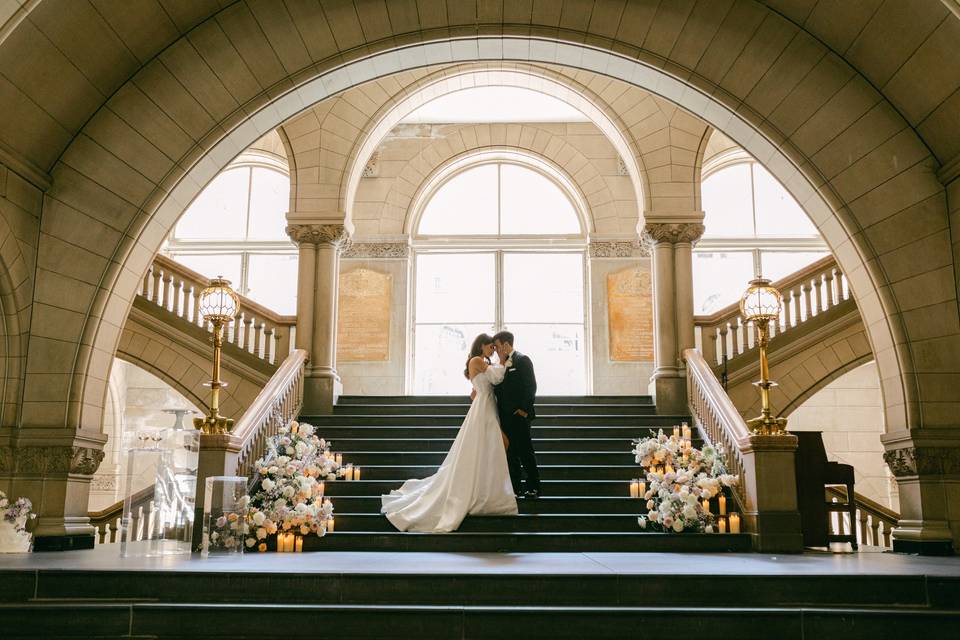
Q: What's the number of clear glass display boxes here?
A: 3